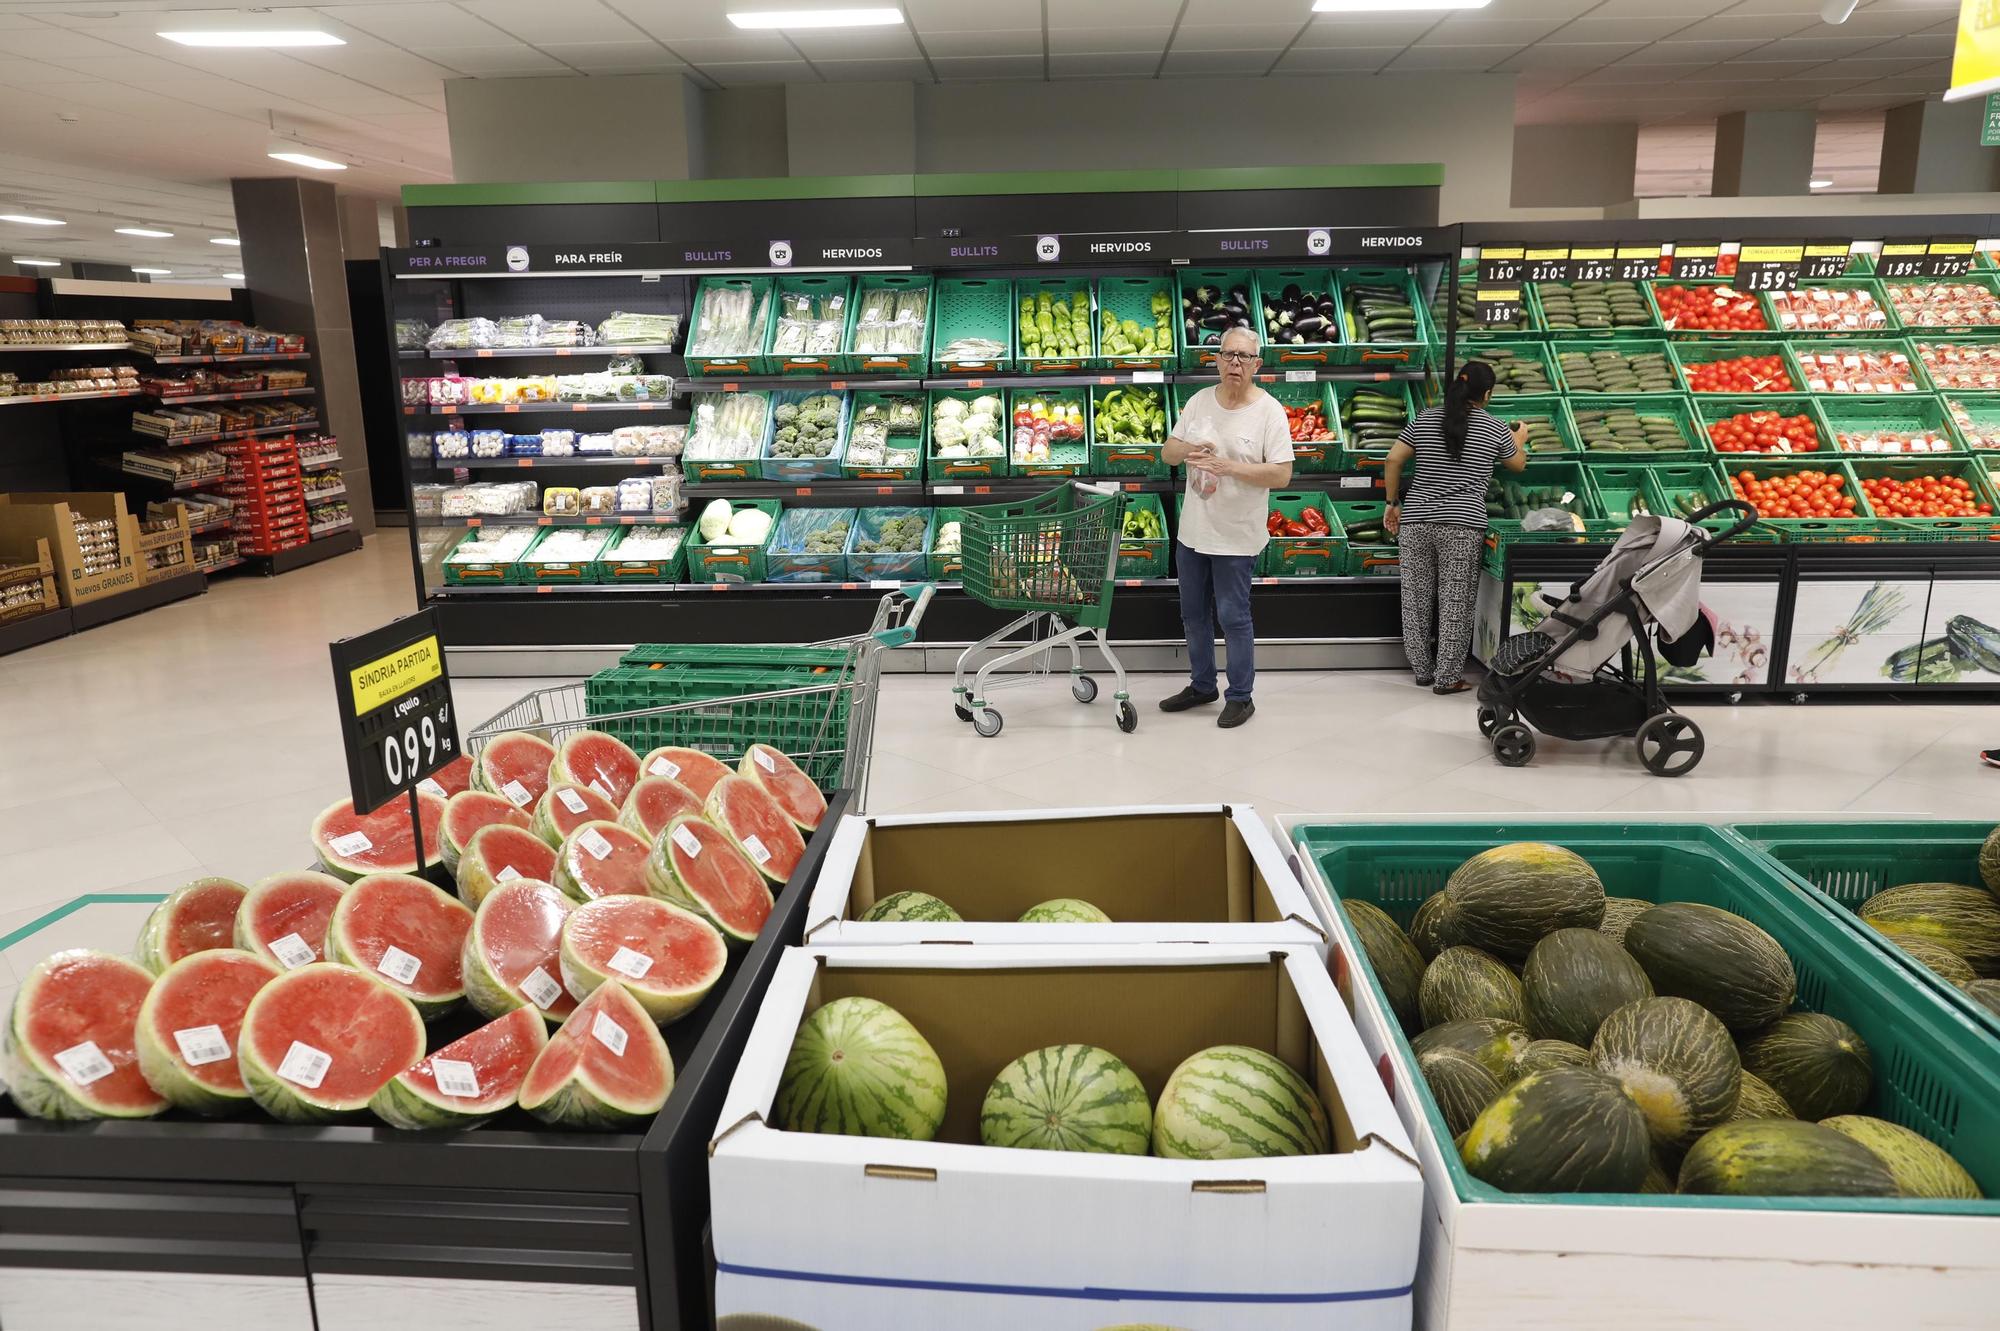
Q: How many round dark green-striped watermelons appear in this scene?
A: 5